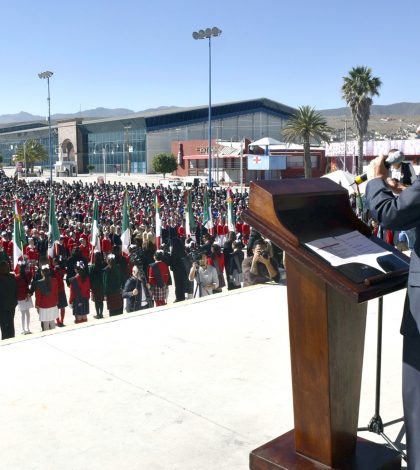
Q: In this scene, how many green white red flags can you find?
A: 8